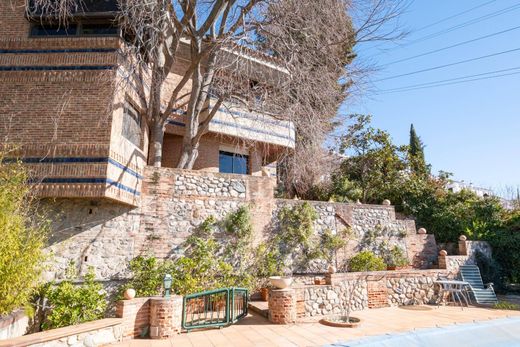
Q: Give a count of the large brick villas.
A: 1